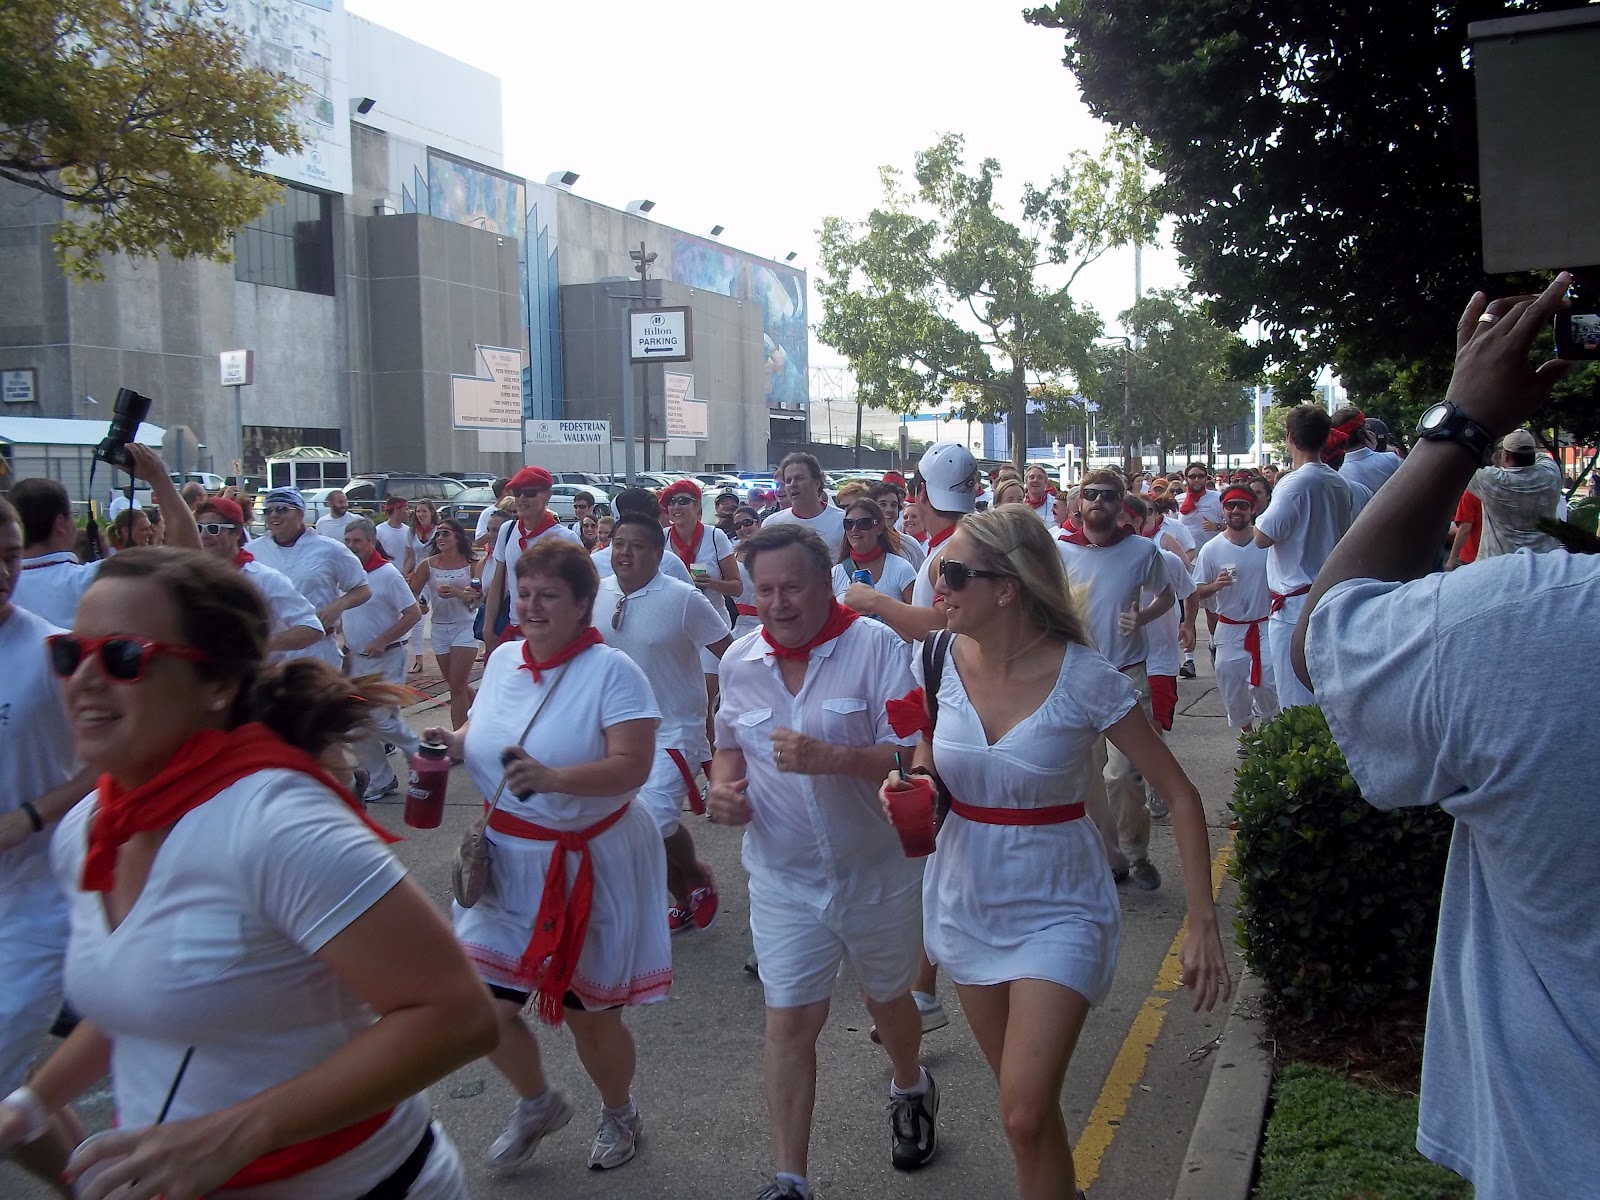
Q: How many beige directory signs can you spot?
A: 2